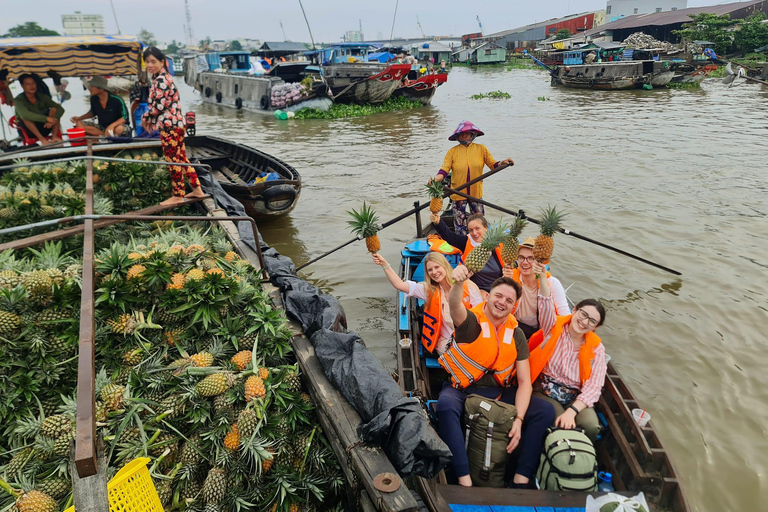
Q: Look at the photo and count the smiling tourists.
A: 5